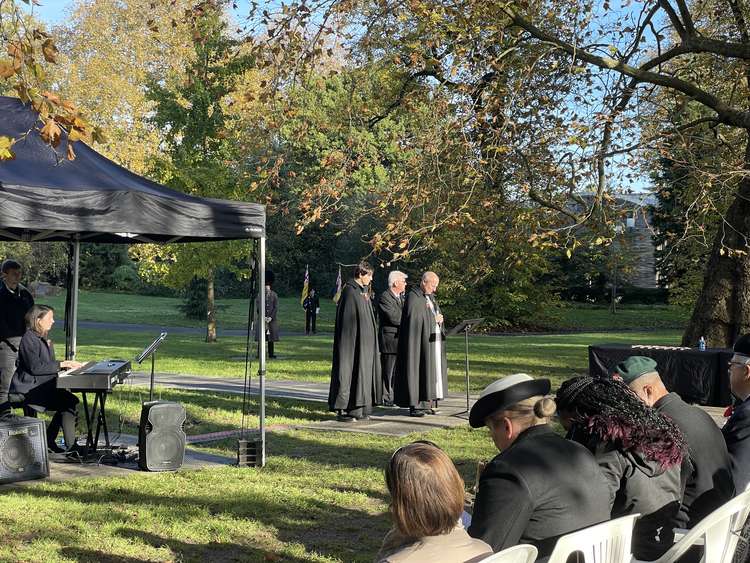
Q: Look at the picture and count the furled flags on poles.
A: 2